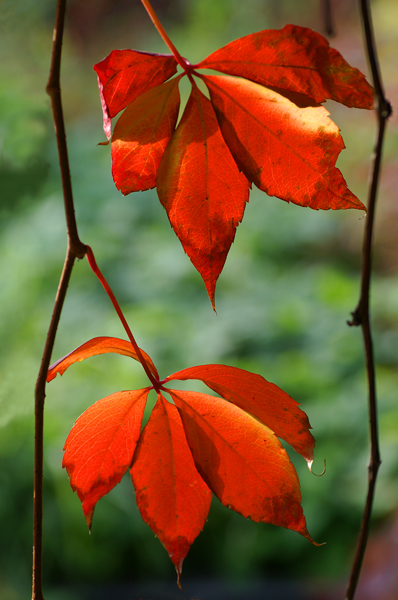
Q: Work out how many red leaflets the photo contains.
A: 10